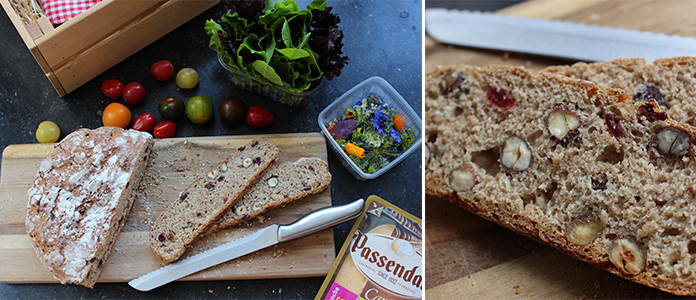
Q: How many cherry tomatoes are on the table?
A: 12